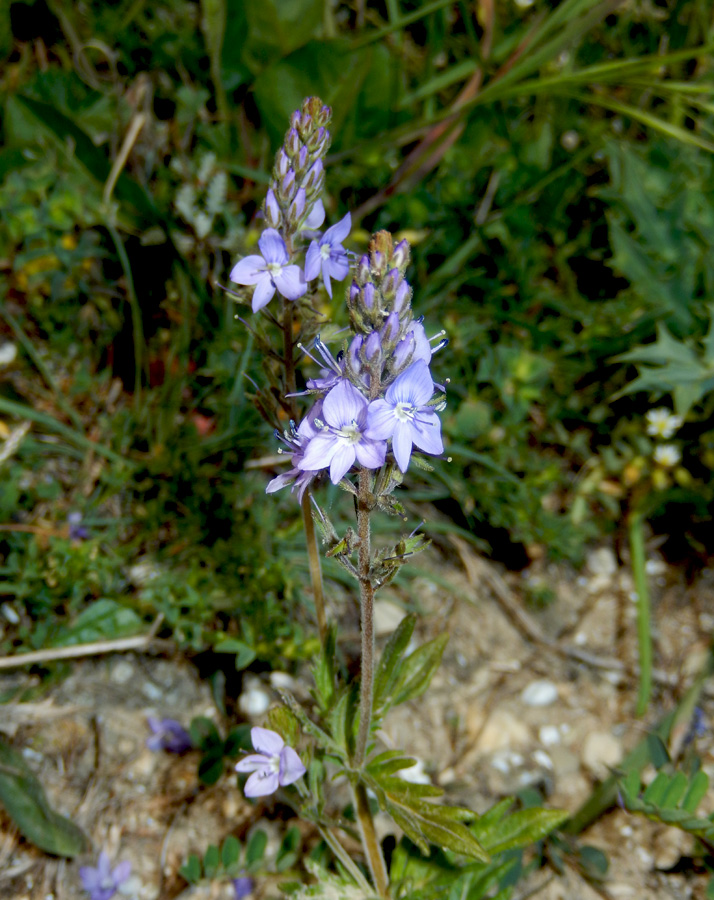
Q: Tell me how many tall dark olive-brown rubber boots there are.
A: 0